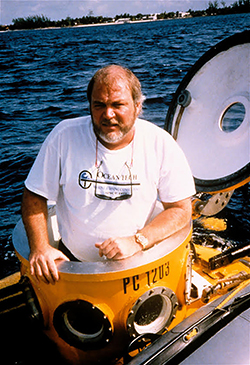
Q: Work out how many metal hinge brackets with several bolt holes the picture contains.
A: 1